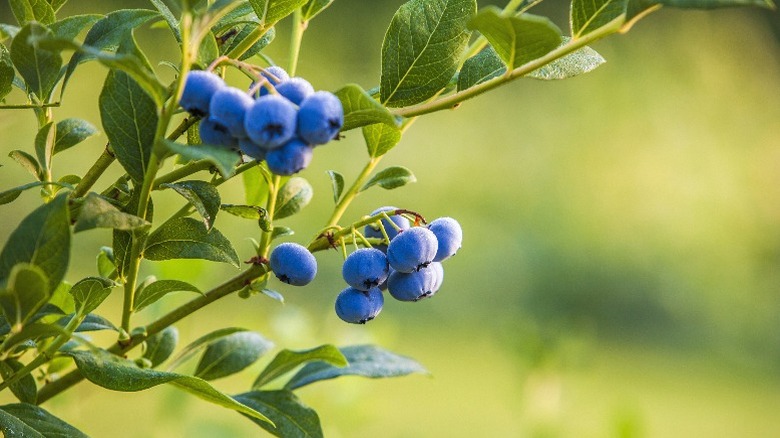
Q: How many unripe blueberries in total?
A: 0